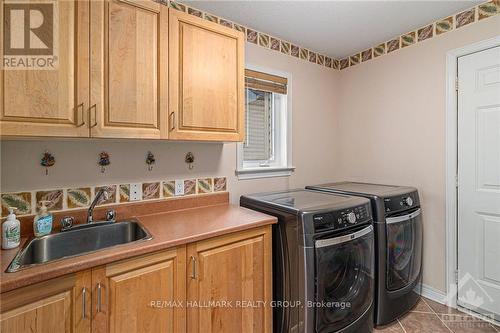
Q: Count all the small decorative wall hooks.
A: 4